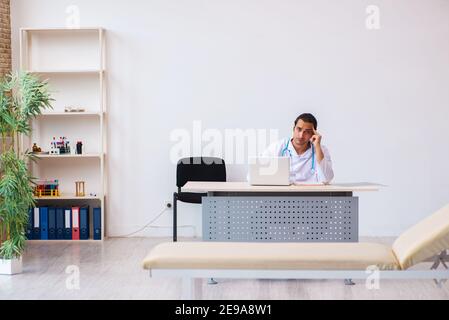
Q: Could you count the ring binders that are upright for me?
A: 9